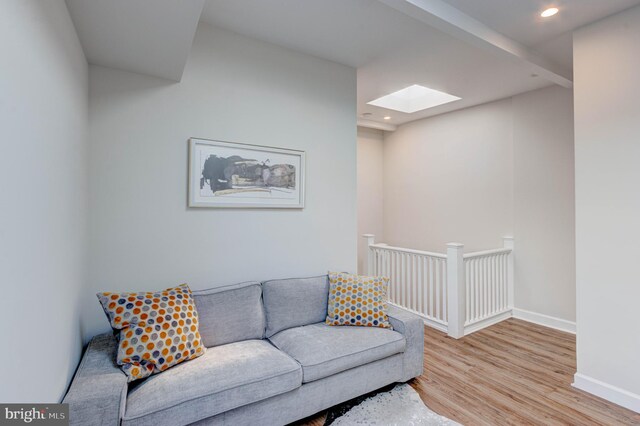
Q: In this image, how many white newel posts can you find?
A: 3